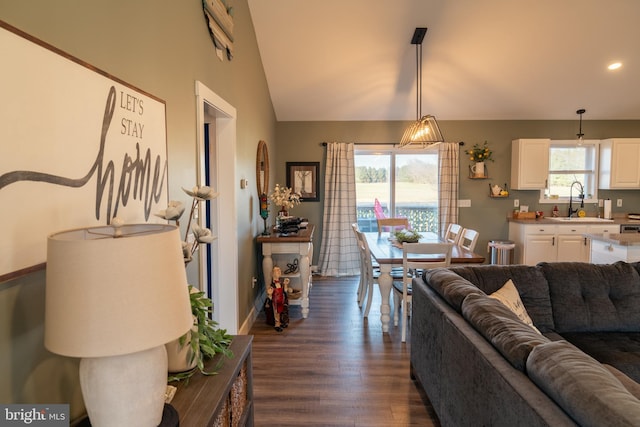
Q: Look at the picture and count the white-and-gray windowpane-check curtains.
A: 2